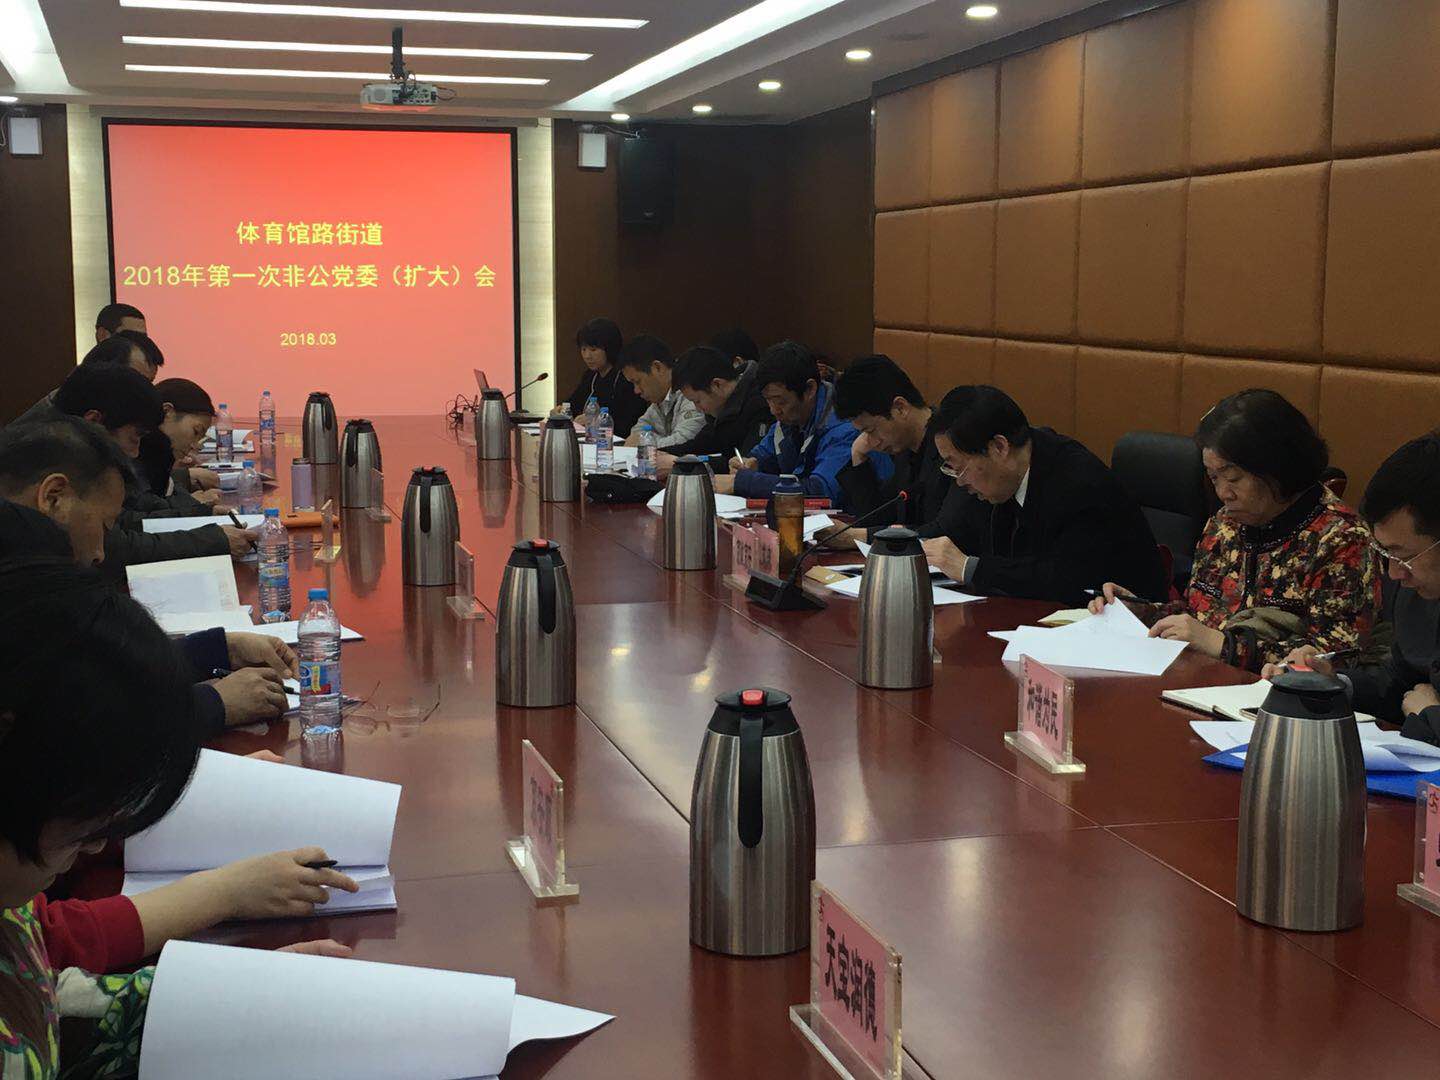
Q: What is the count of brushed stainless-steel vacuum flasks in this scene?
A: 10